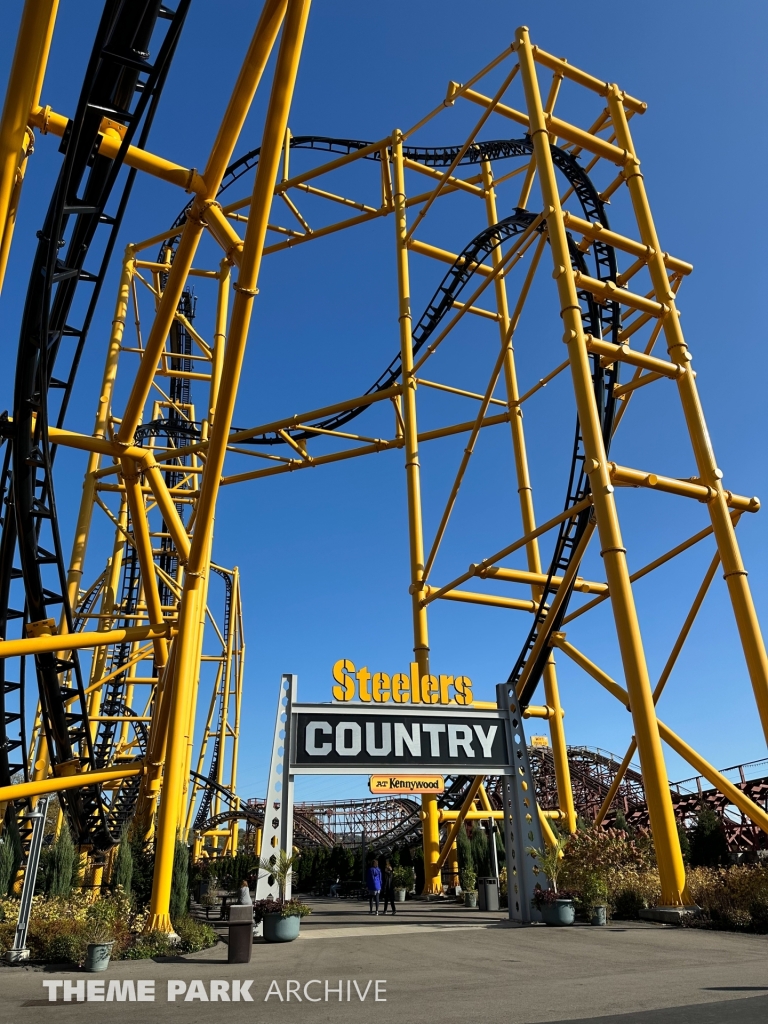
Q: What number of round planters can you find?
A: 6